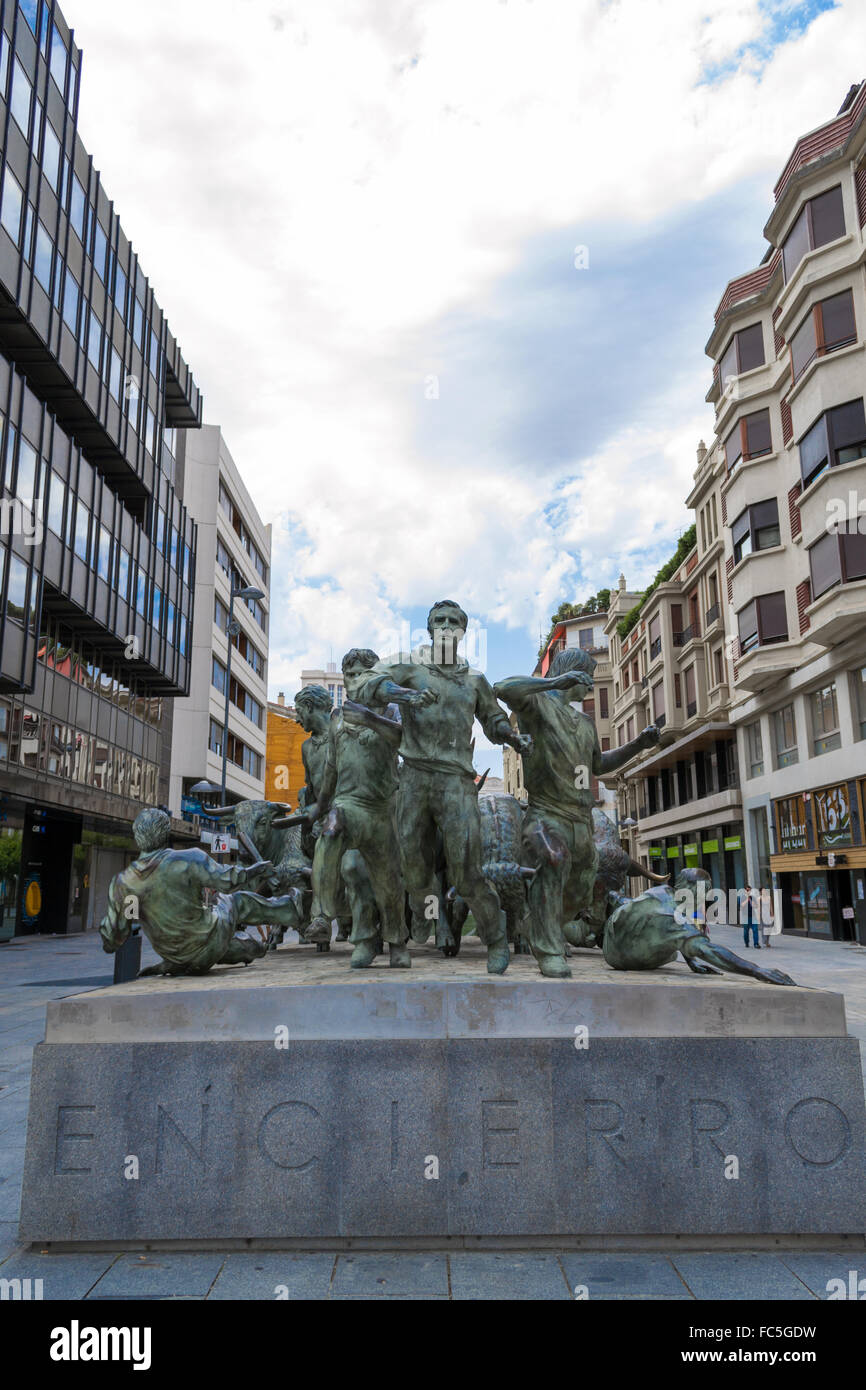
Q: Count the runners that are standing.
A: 4